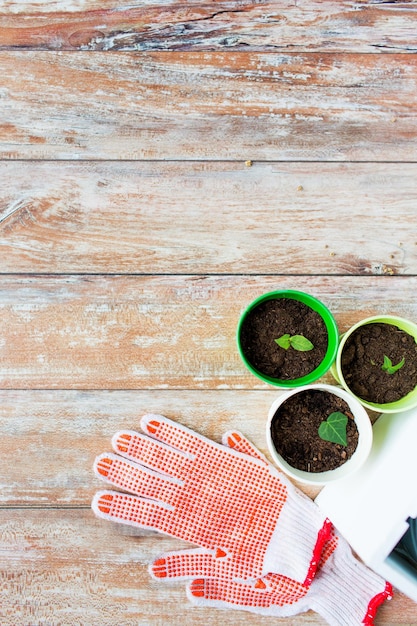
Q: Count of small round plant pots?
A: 3